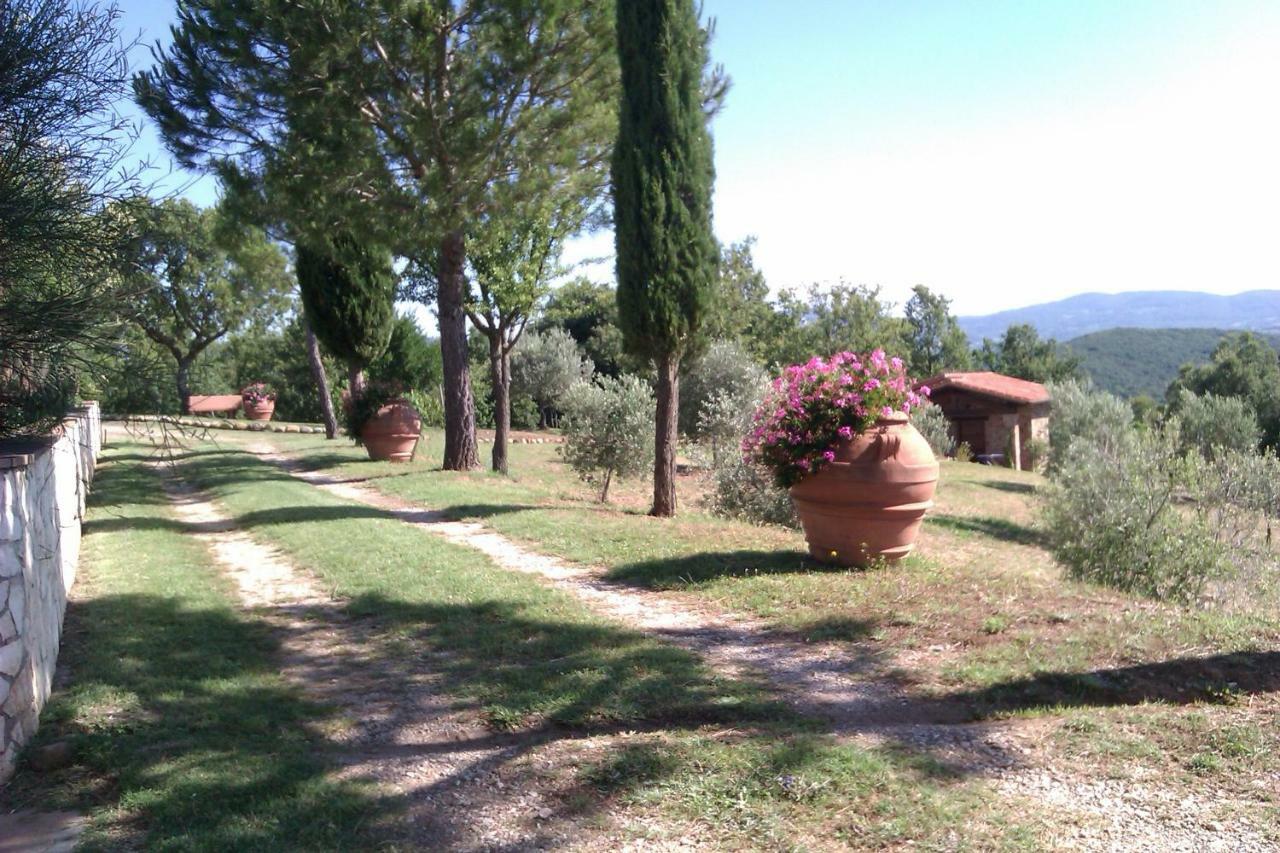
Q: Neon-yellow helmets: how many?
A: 0